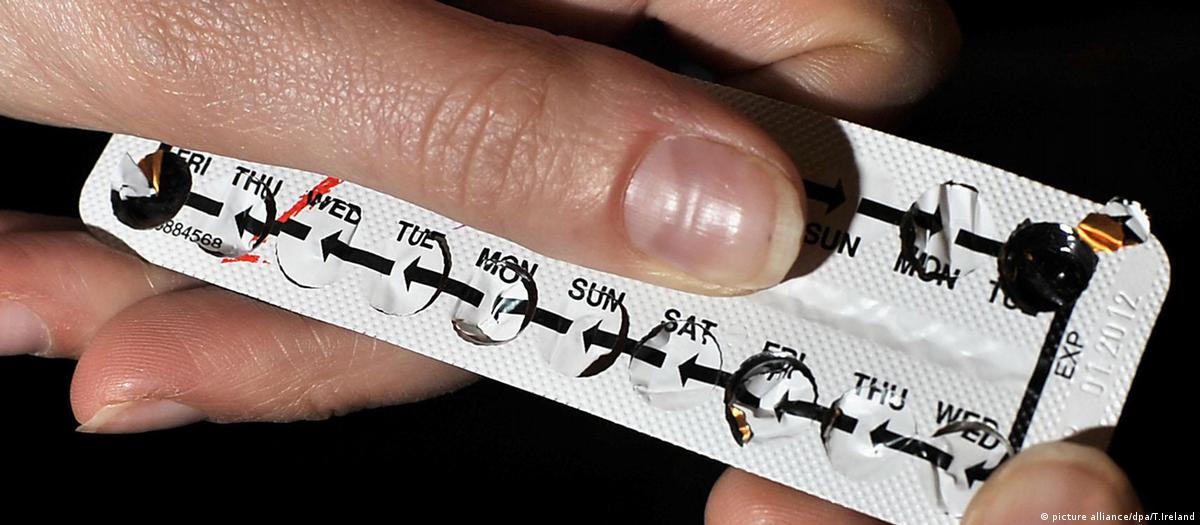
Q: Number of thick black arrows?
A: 11